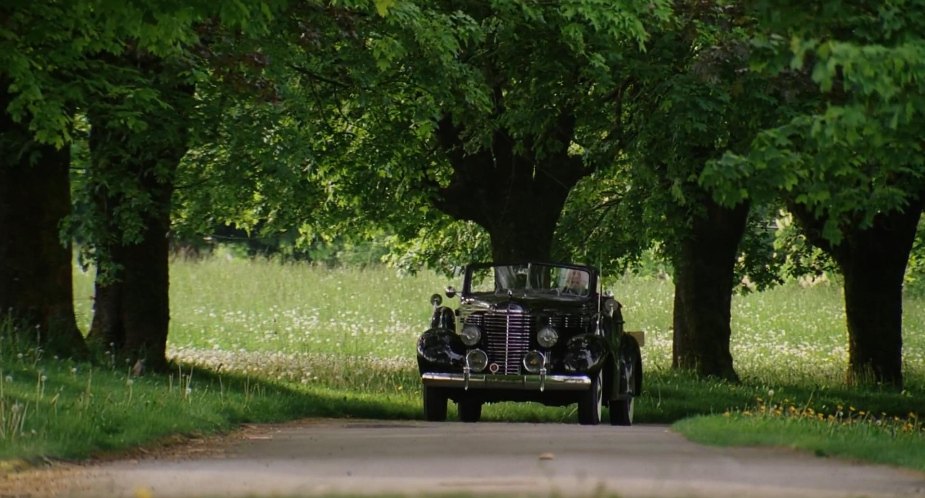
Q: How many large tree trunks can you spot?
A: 5